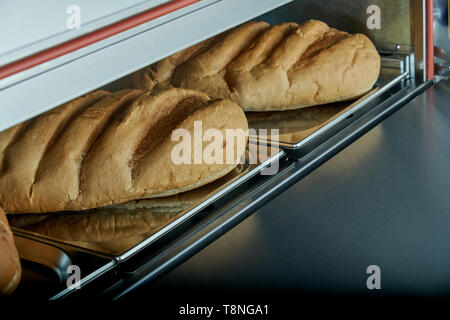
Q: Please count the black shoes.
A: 0